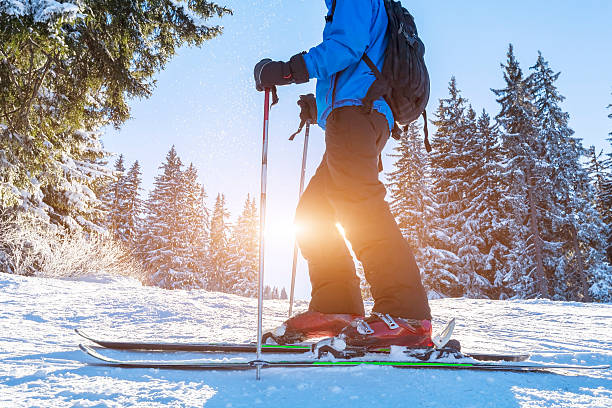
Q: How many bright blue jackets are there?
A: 1